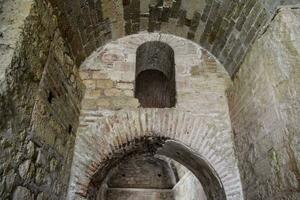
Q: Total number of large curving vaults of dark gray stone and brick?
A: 1